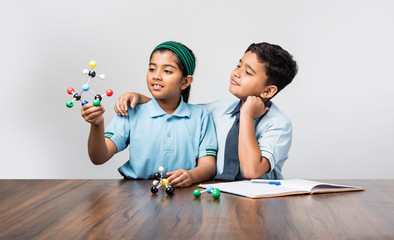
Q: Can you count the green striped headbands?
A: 1